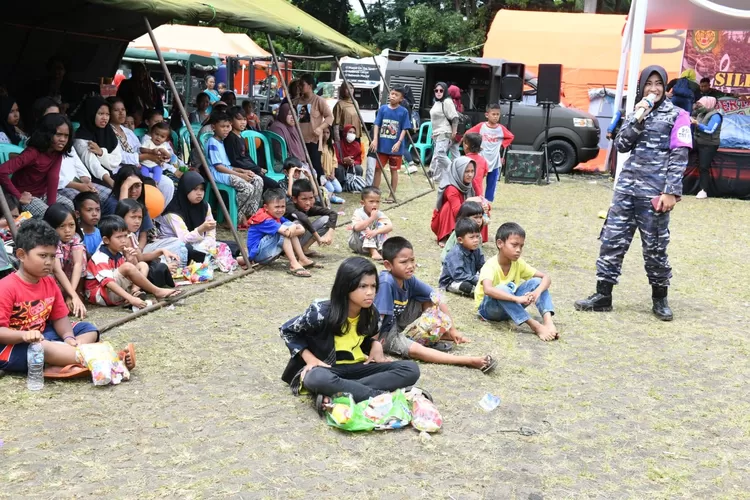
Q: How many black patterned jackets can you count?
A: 1